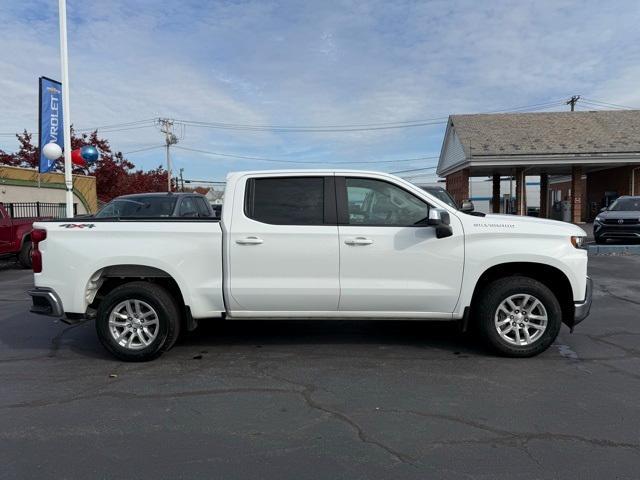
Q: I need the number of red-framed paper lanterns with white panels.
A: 0